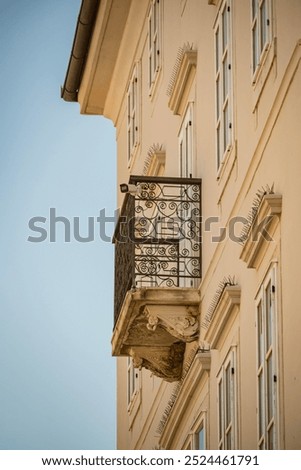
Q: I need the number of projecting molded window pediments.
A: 5